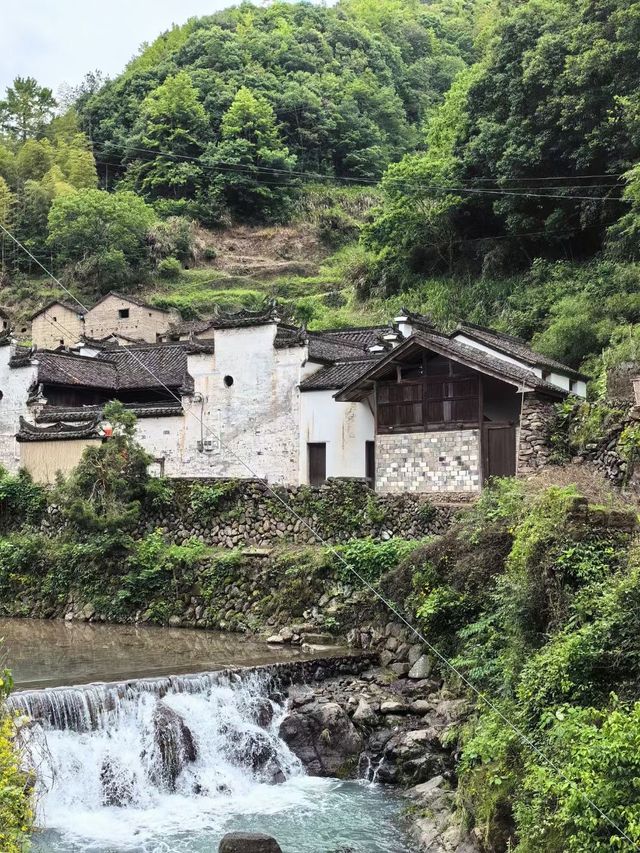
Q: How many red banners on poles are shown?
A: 0